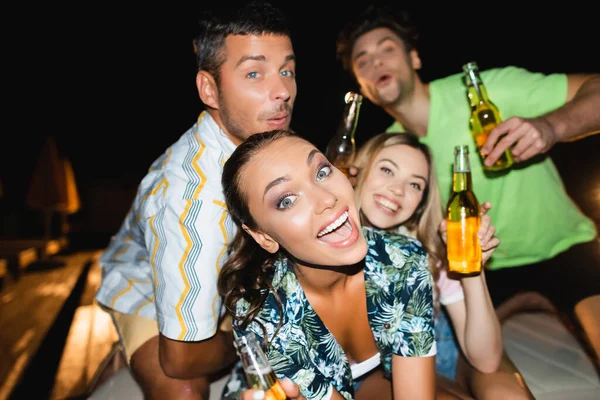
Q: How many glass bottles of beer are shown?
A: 4